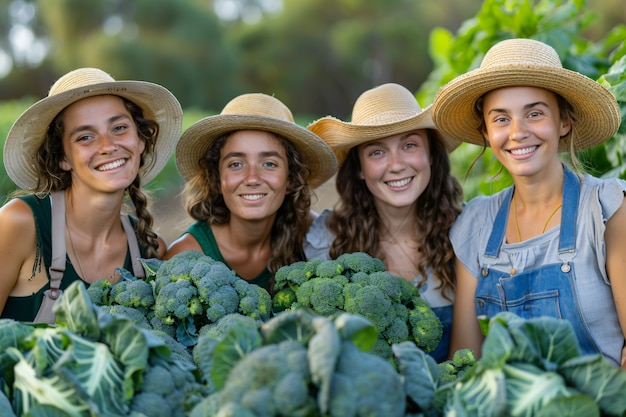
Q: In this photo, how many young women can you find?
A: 4